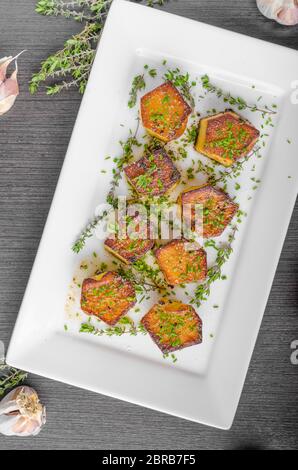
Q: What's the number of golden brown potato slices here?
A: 8